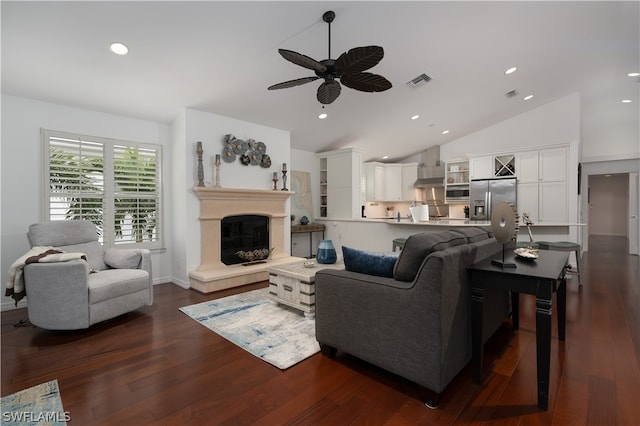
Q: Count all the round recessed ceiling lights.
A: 9